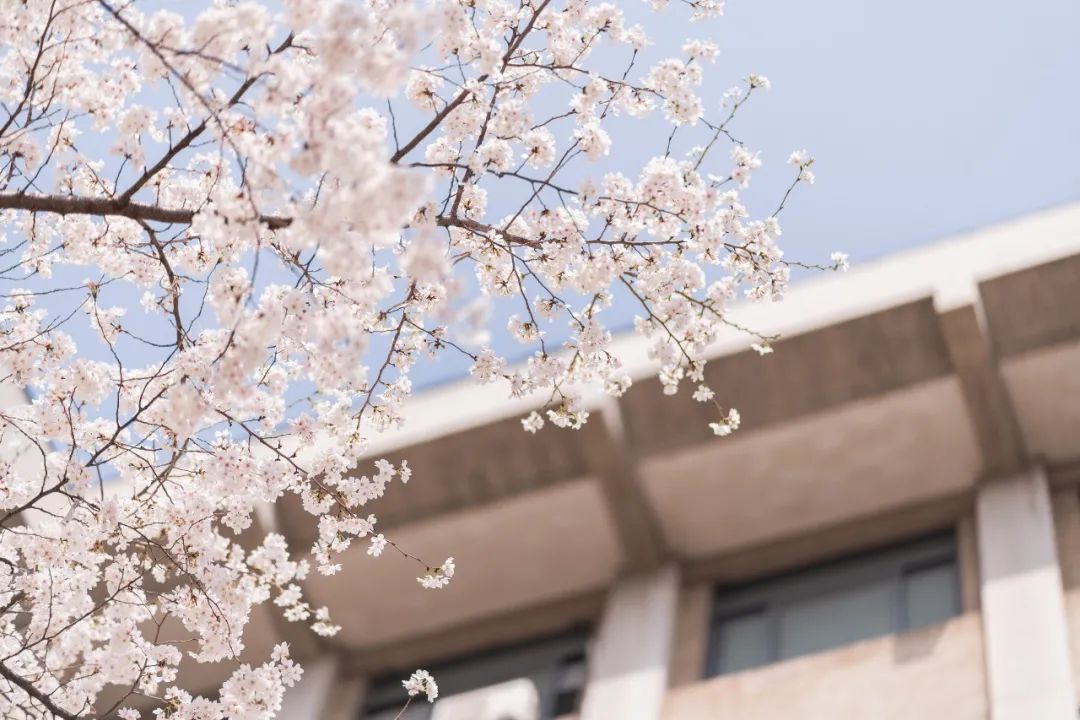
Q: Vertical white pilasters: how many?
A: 3